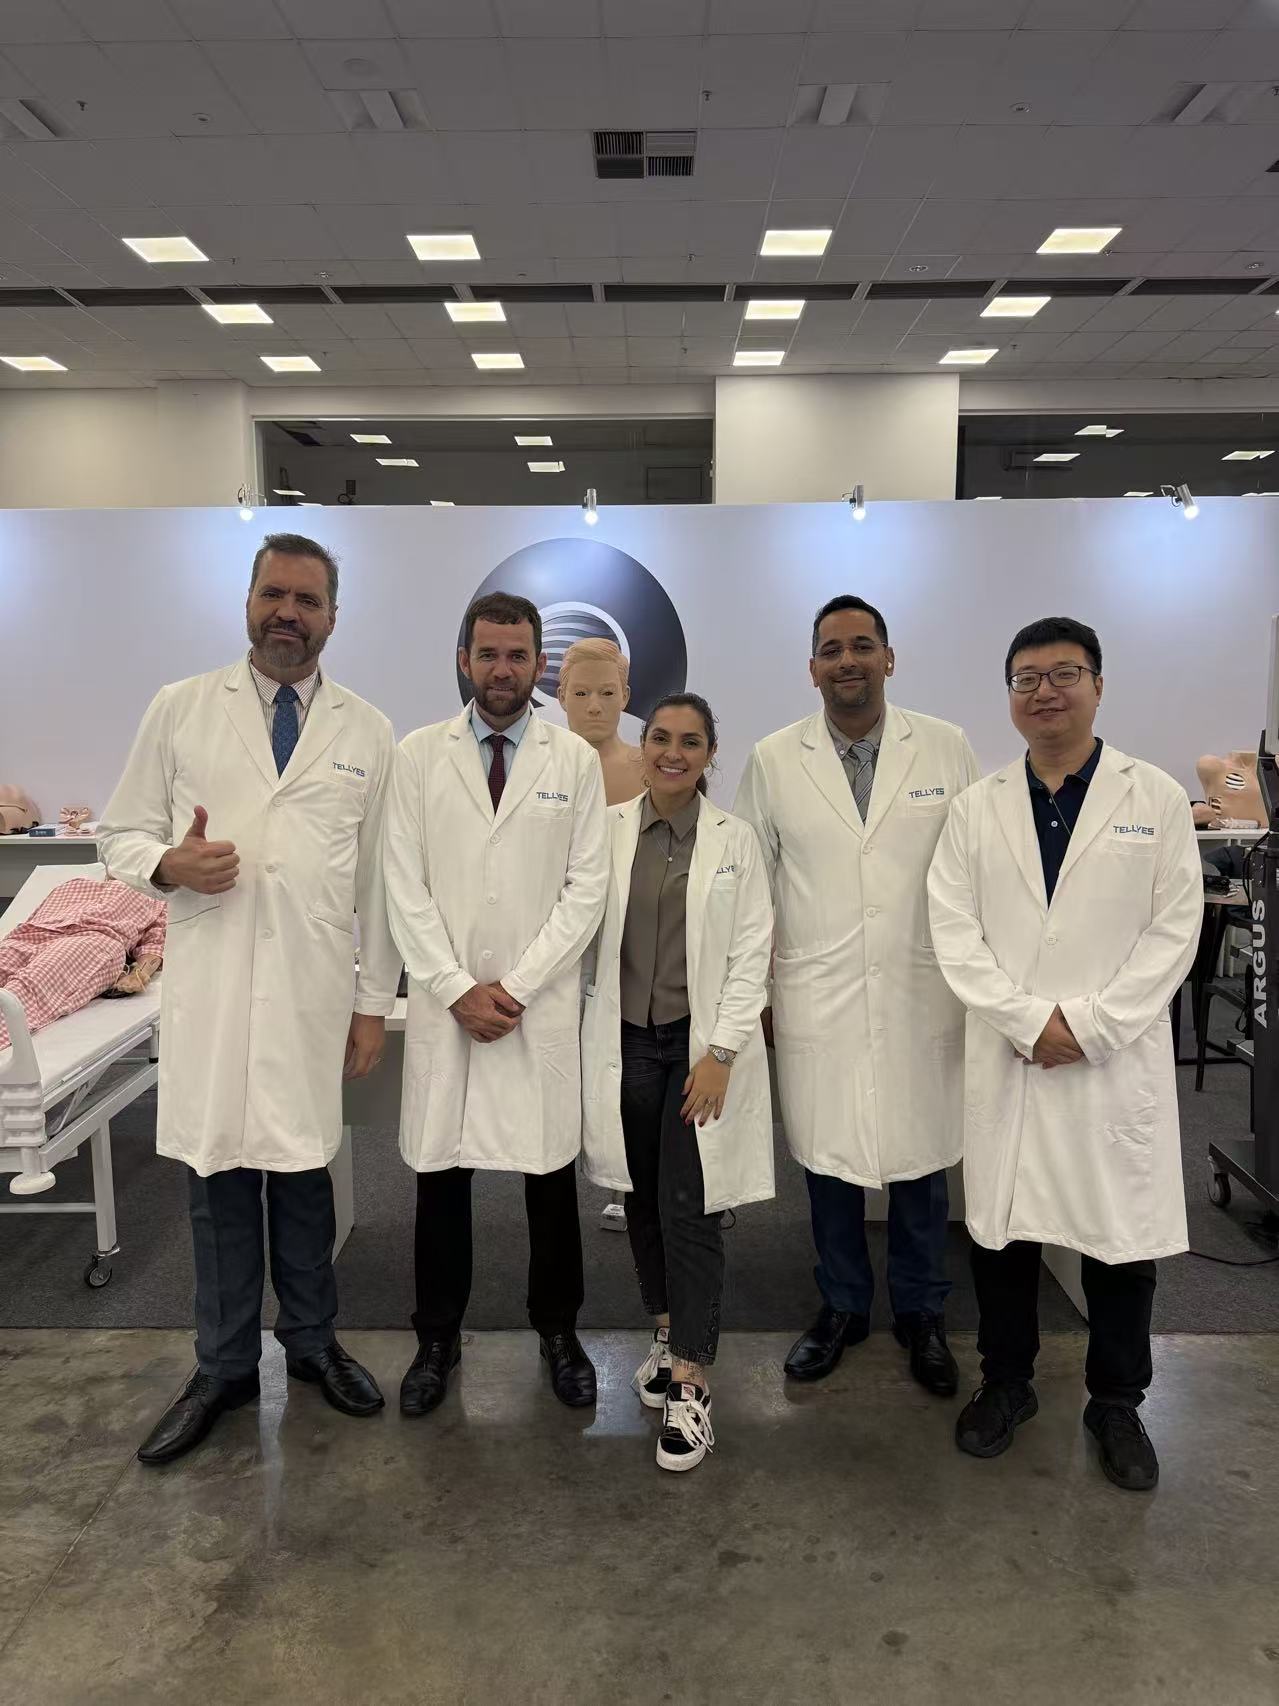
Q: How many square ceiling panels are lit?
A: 13